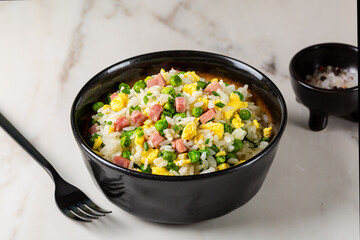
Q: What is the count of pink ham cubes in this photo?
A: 12